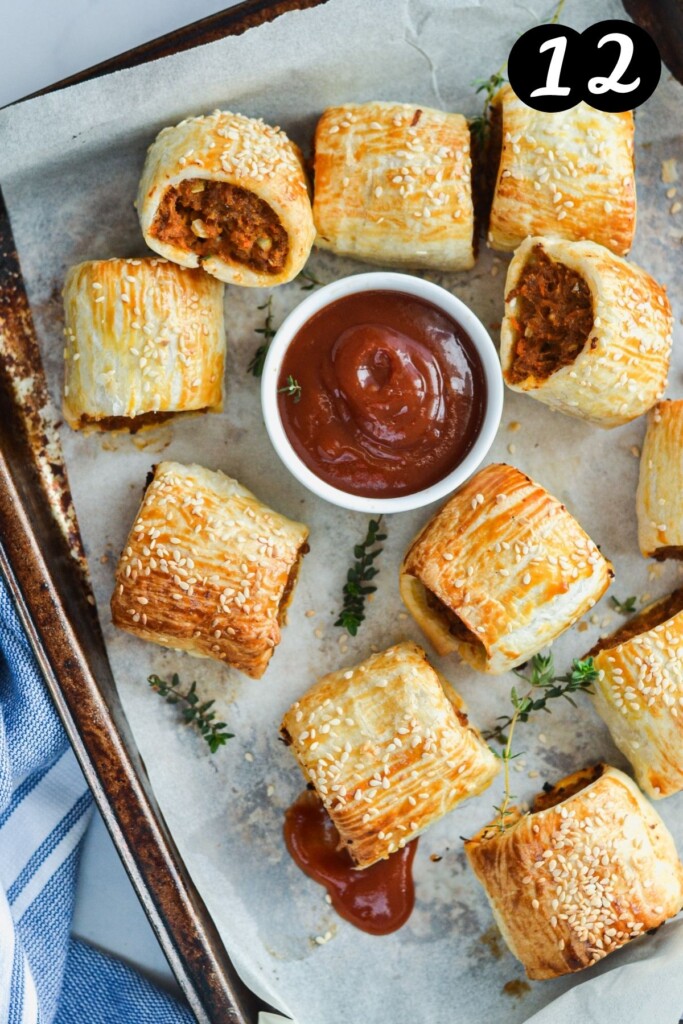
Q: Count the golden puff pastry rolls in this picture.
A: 11